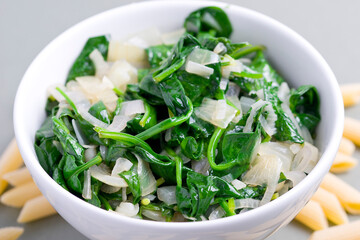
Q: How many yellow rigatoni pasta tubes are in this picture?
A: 13